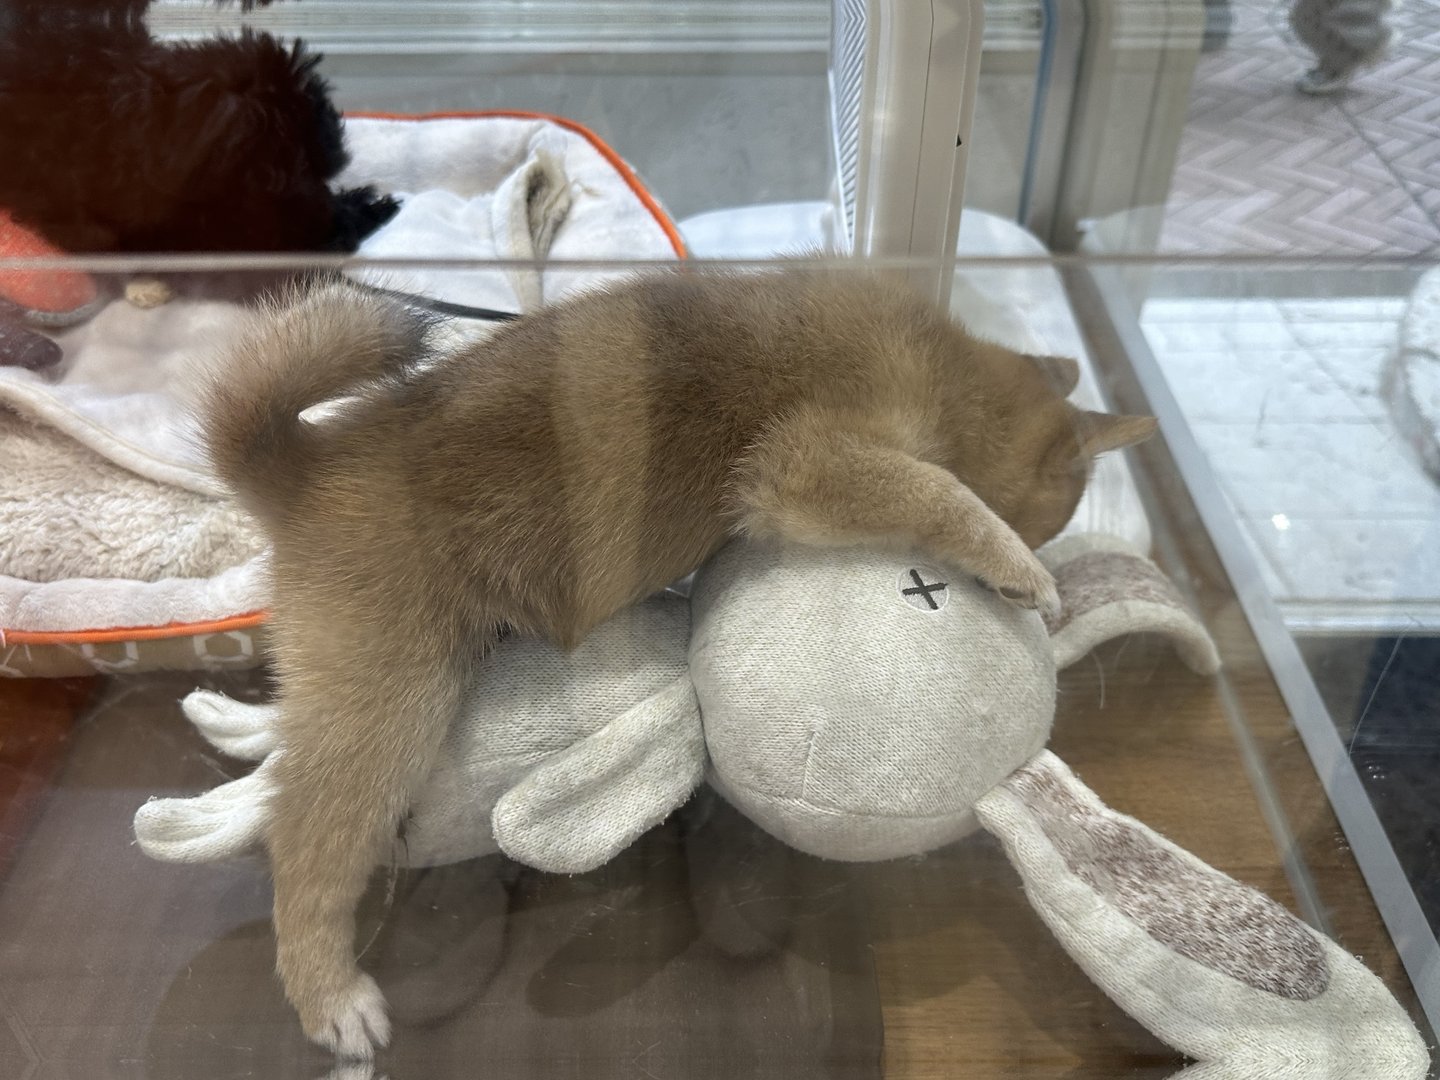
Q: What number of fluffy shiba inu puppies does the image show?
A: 1